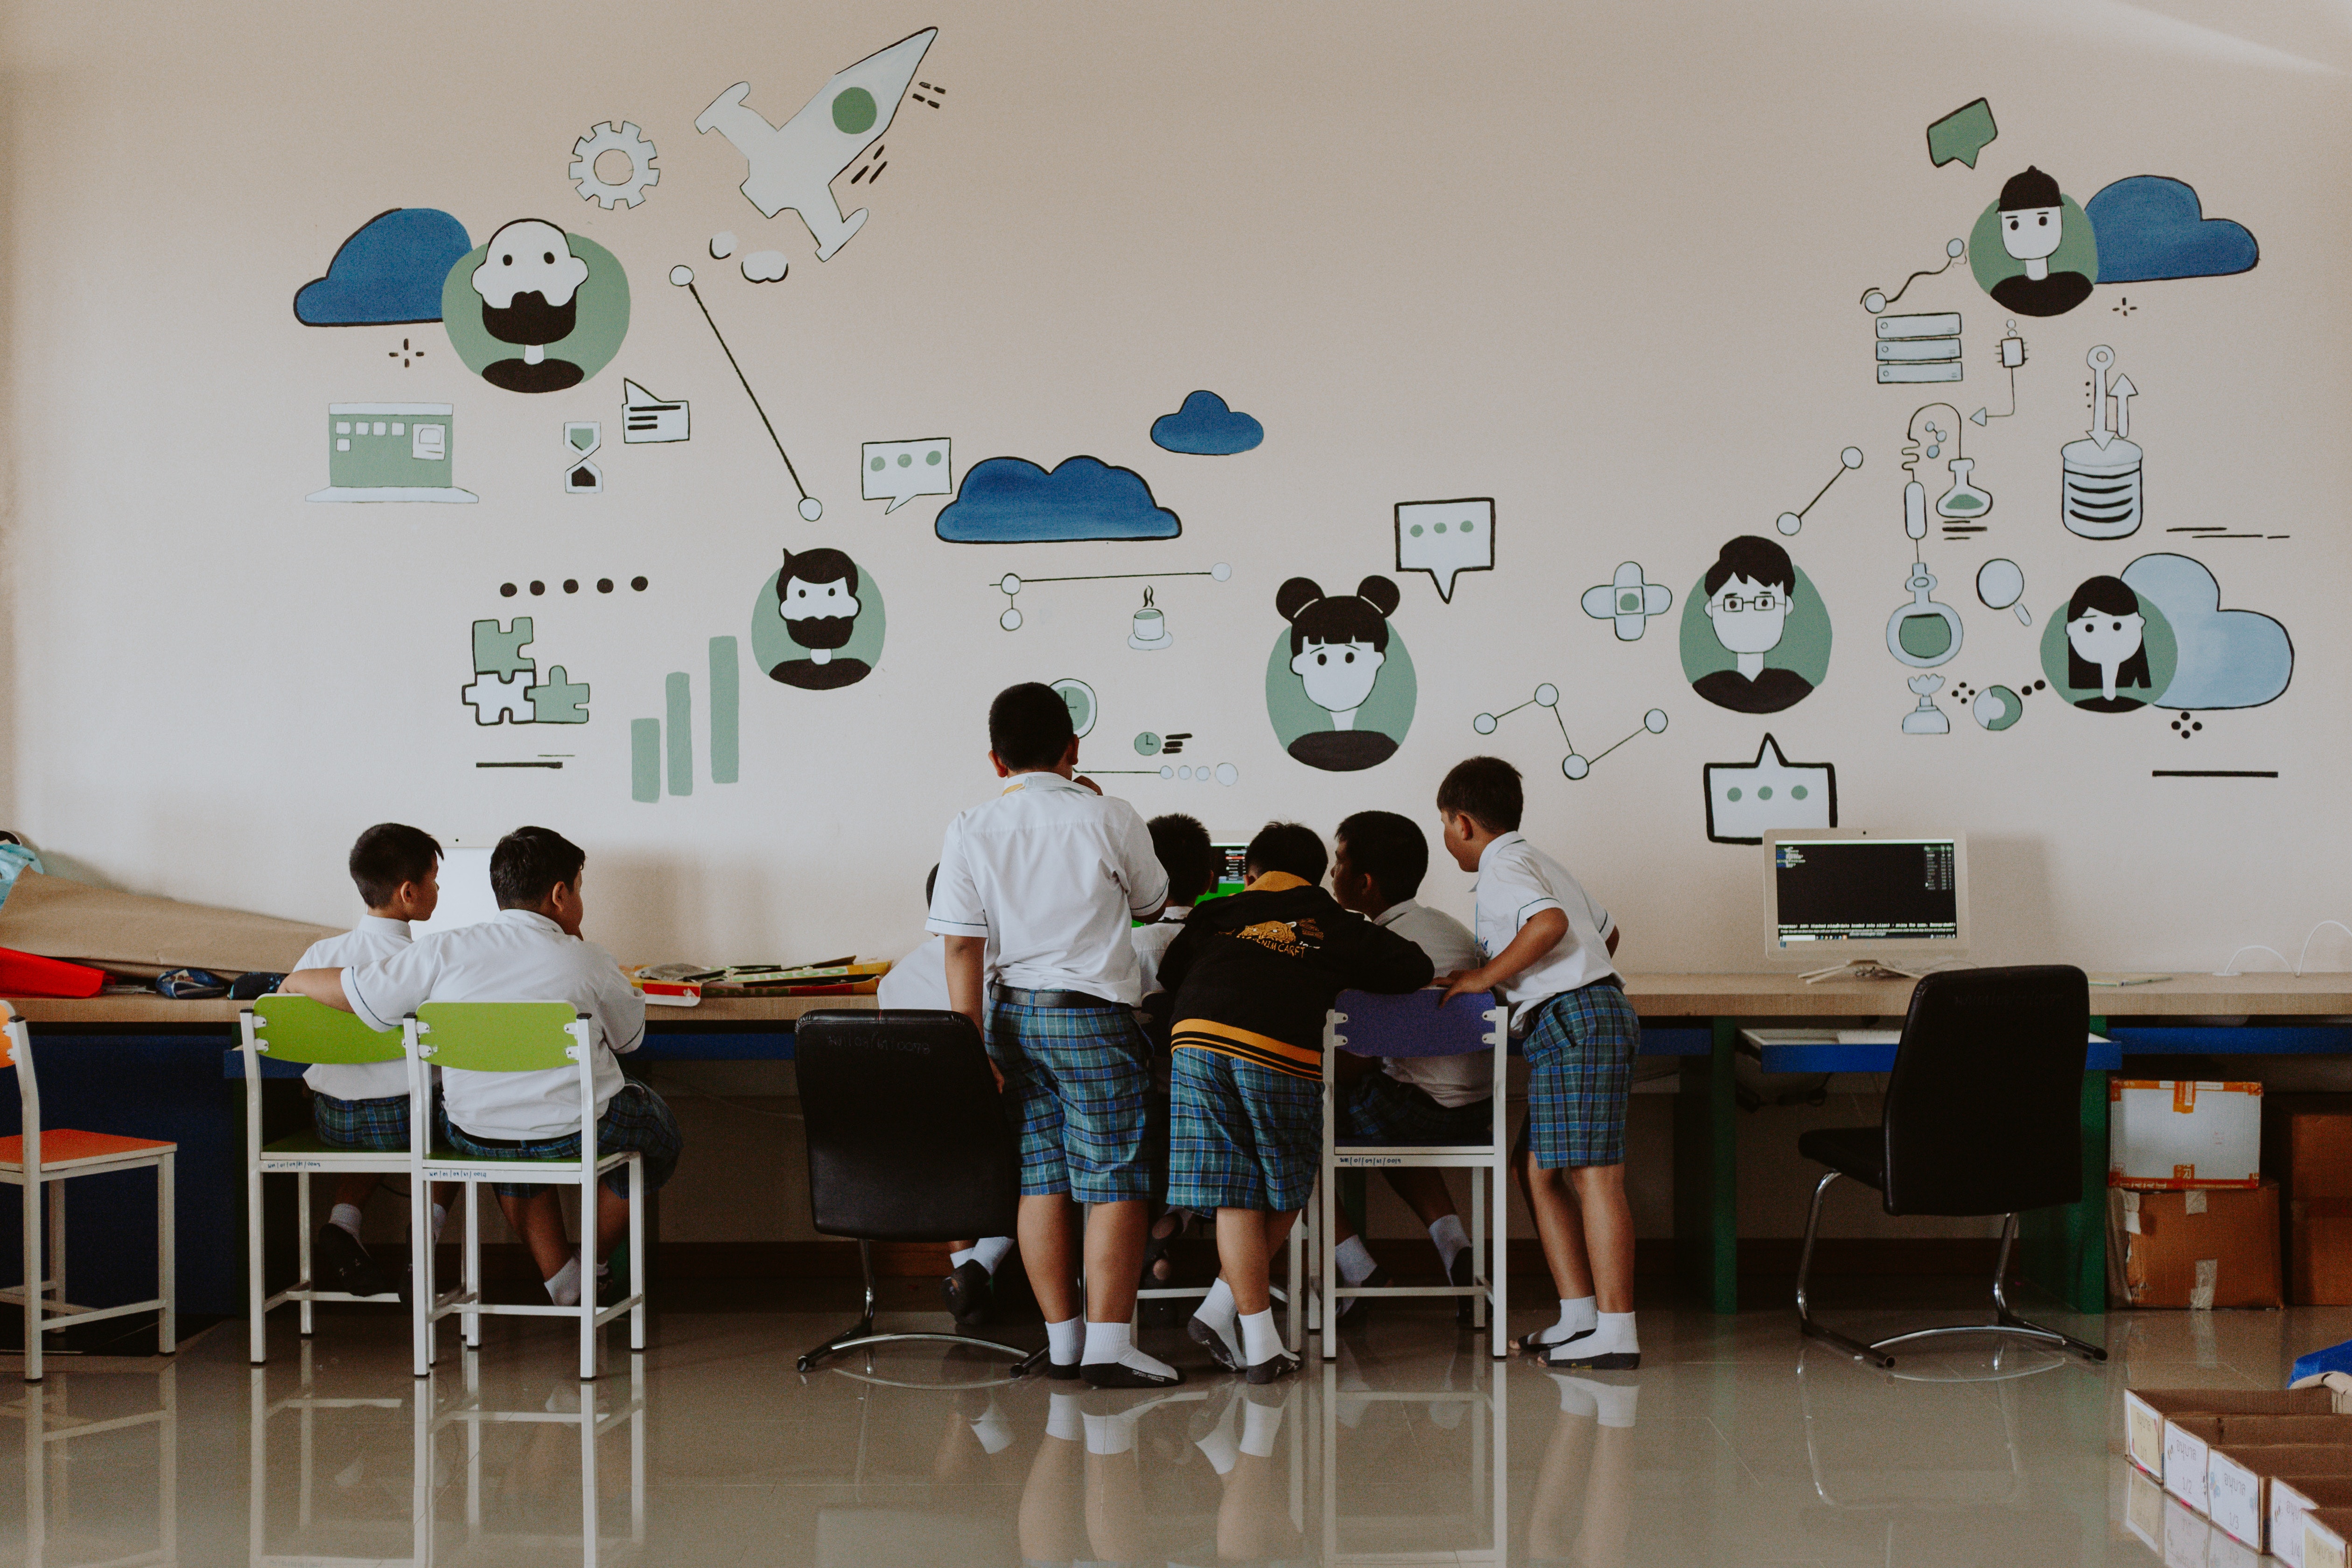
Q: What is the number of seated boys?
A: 5